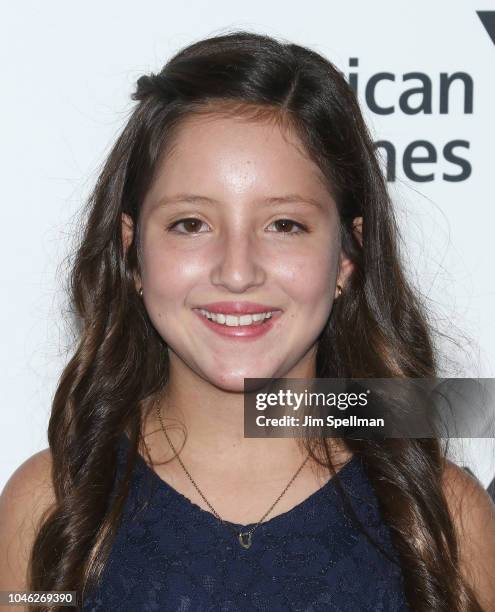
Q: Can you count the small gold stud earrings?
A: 2